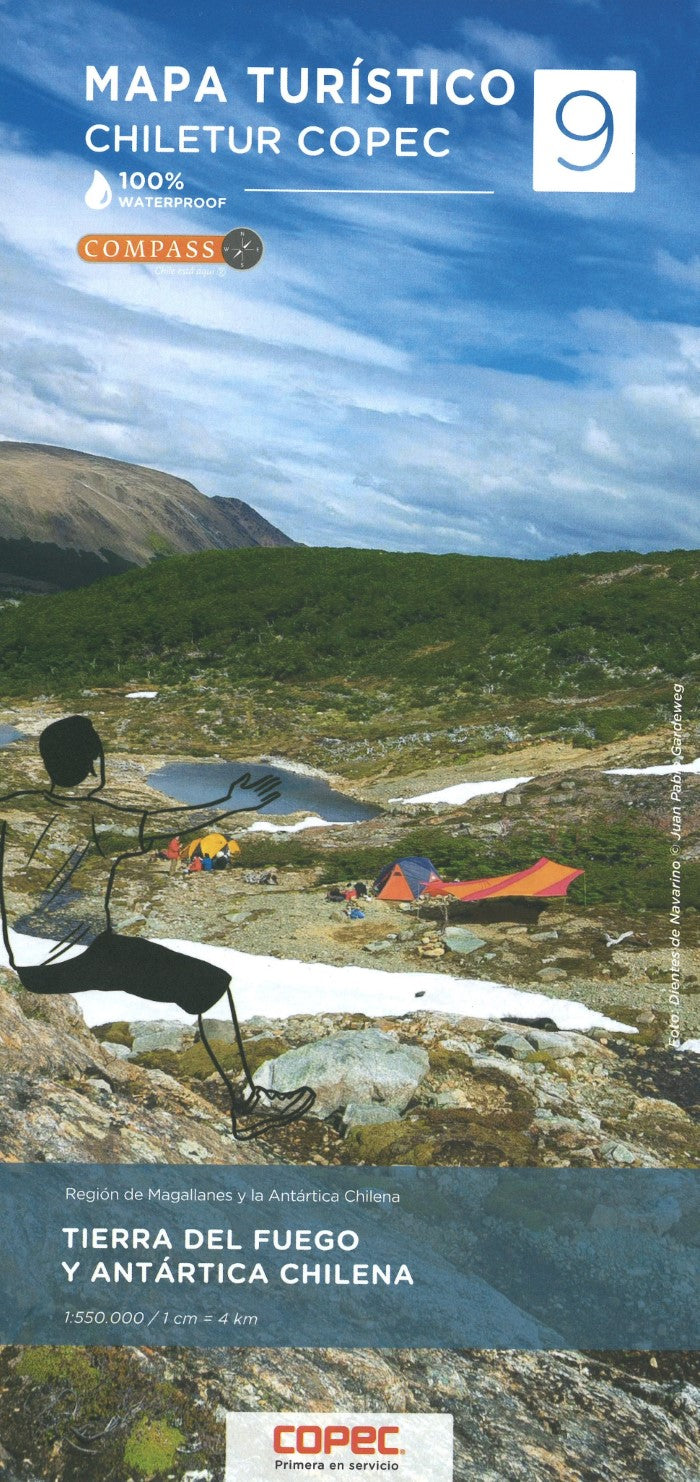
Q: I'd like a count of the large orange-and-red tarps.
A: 1